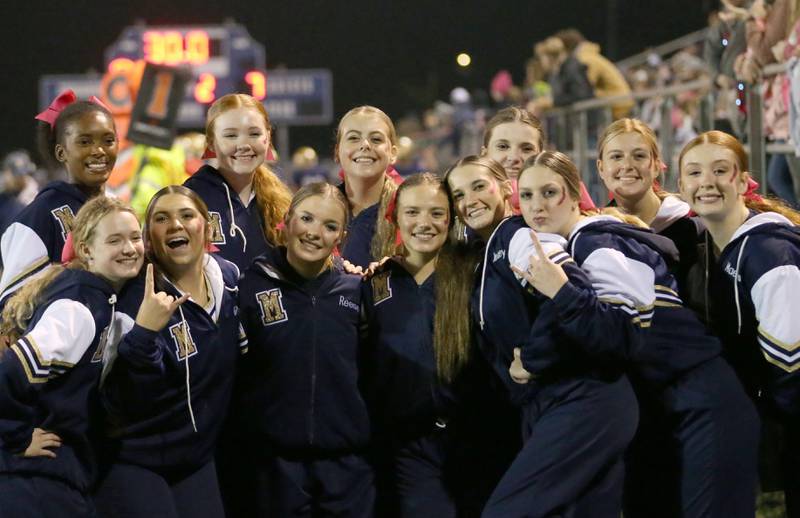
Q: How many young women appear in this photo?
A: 12